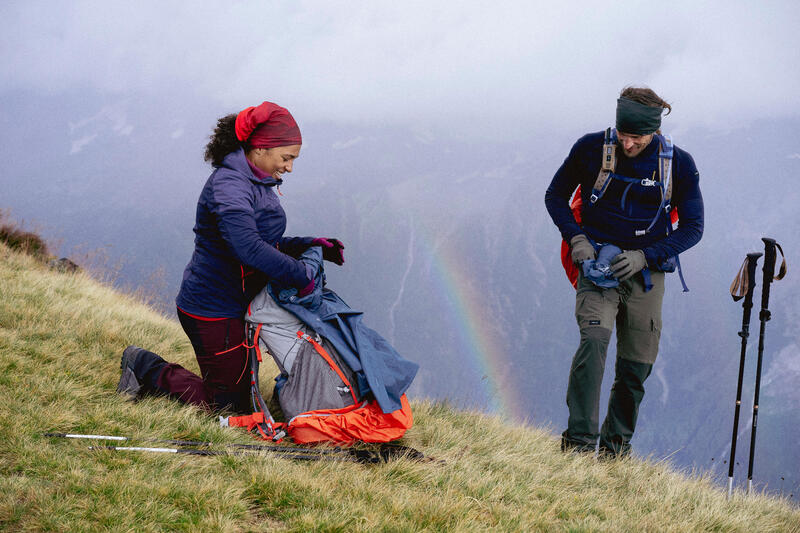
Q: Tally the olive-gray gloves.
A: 2